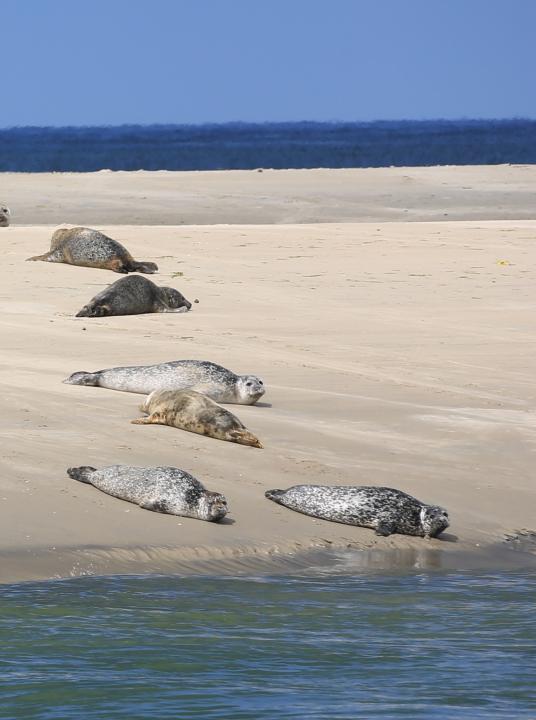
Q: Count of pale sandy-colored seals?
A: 1